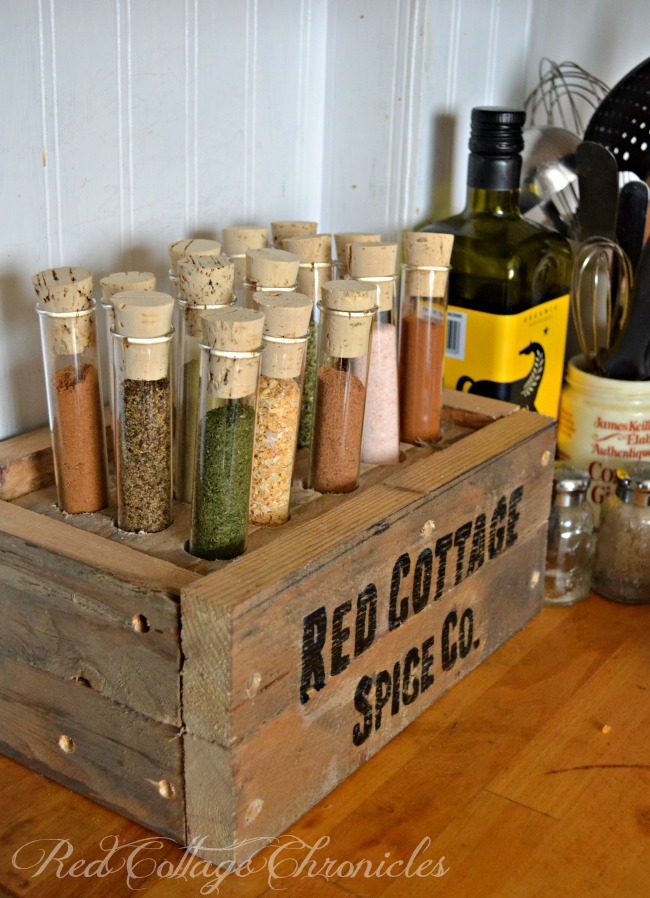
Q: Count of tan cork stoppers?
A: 15